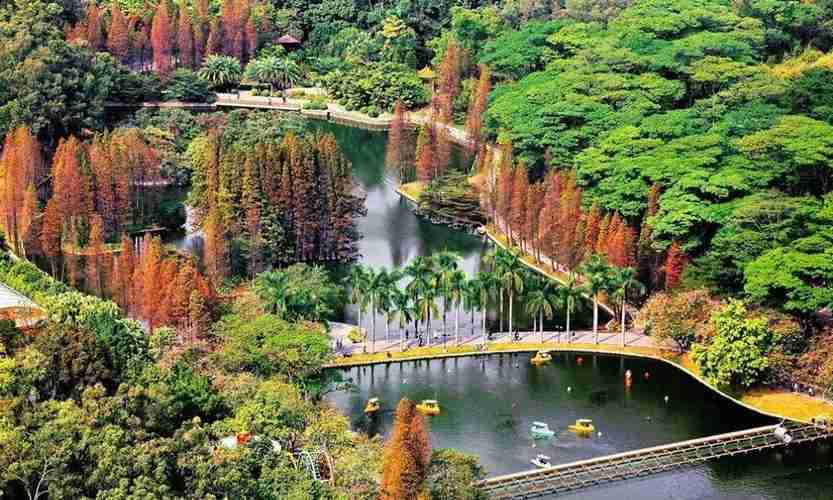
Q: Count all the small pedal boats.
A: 6